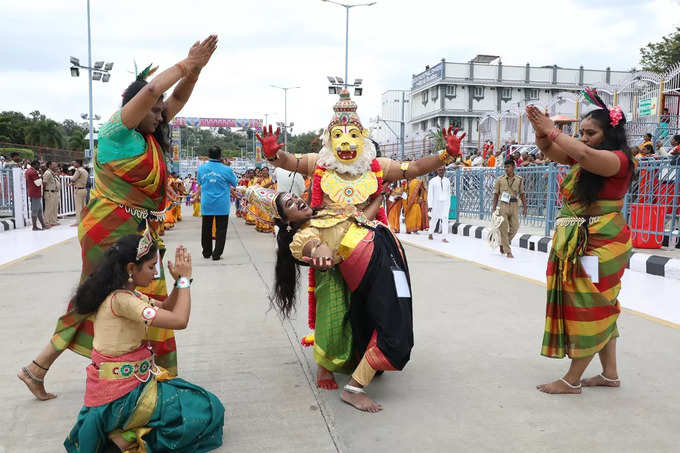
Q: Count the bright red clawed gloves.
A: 2